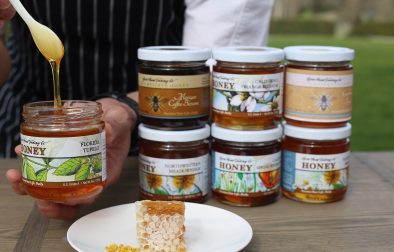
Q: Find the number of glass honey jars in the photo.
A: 7